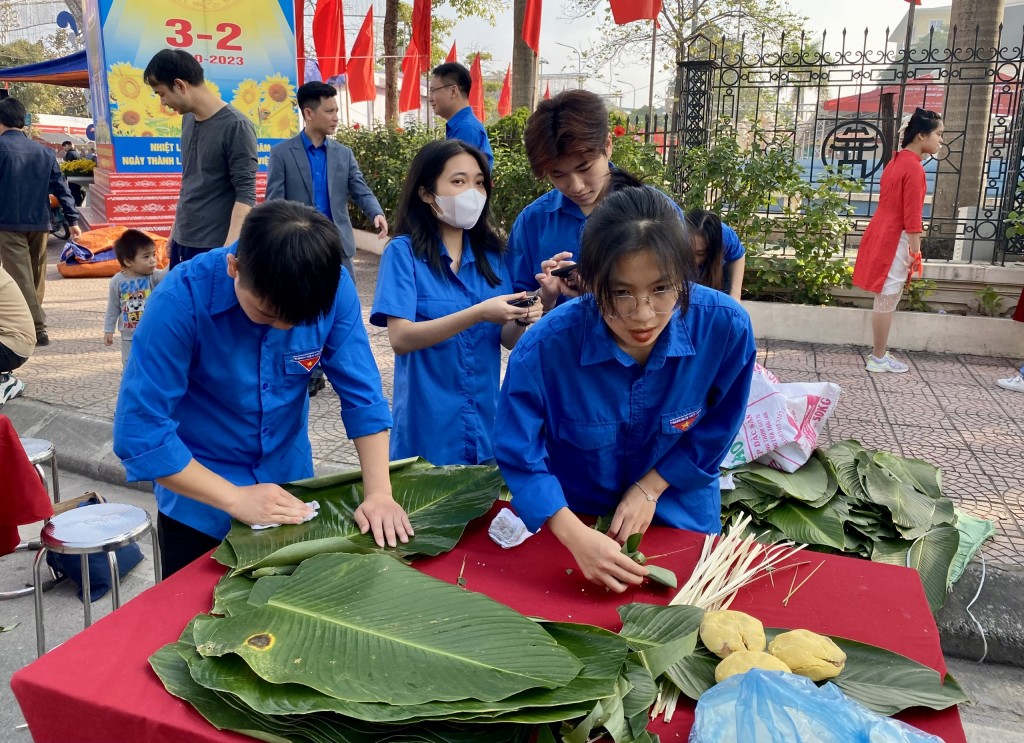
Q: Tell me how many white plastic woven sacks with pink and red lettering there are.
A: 1